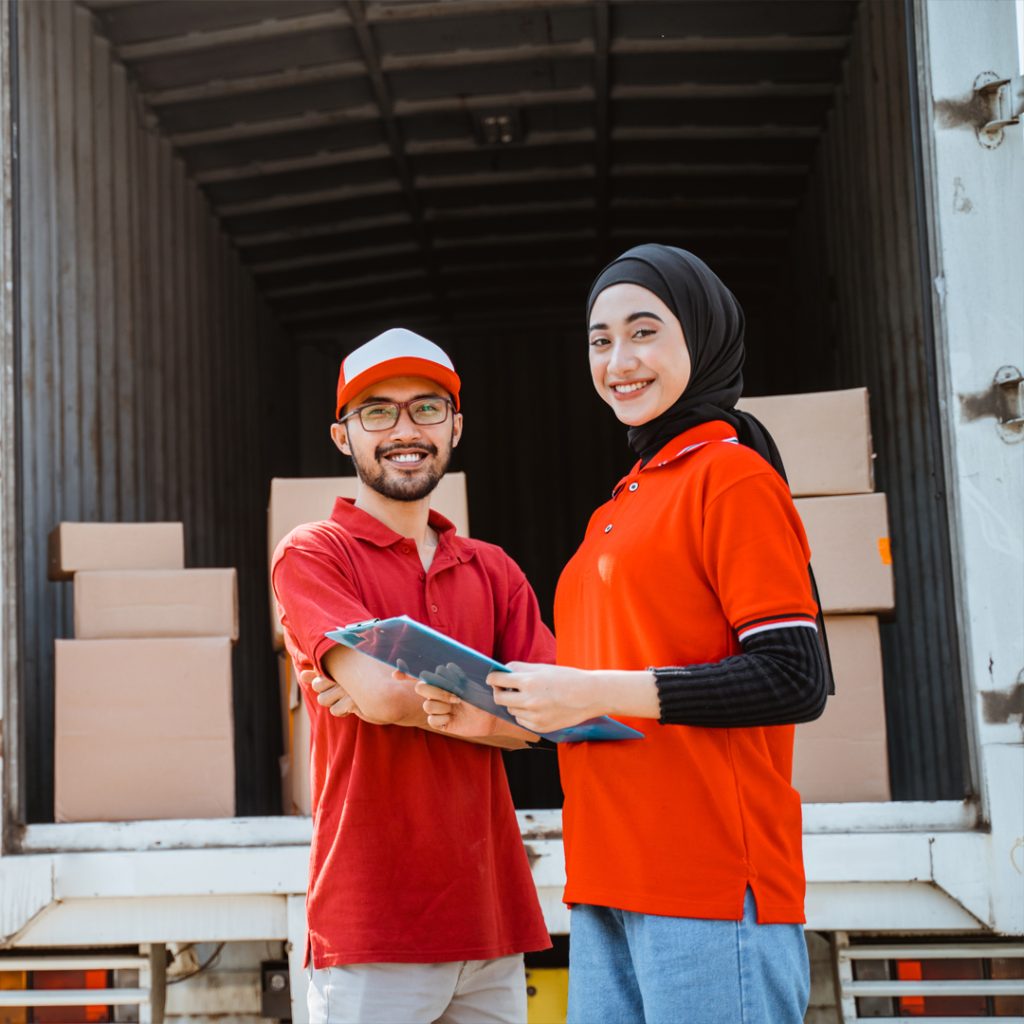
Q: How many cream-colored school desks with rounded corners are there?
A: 0